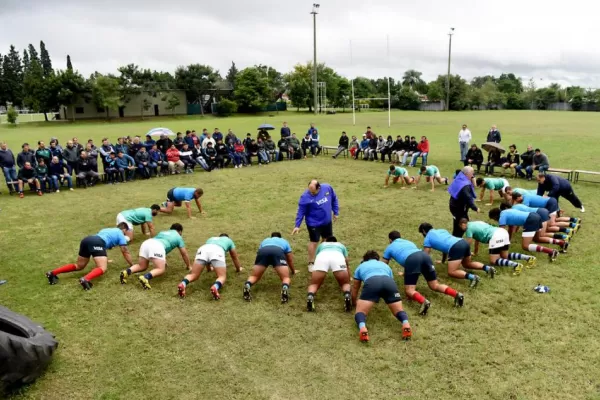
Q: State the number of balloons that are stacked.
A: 0